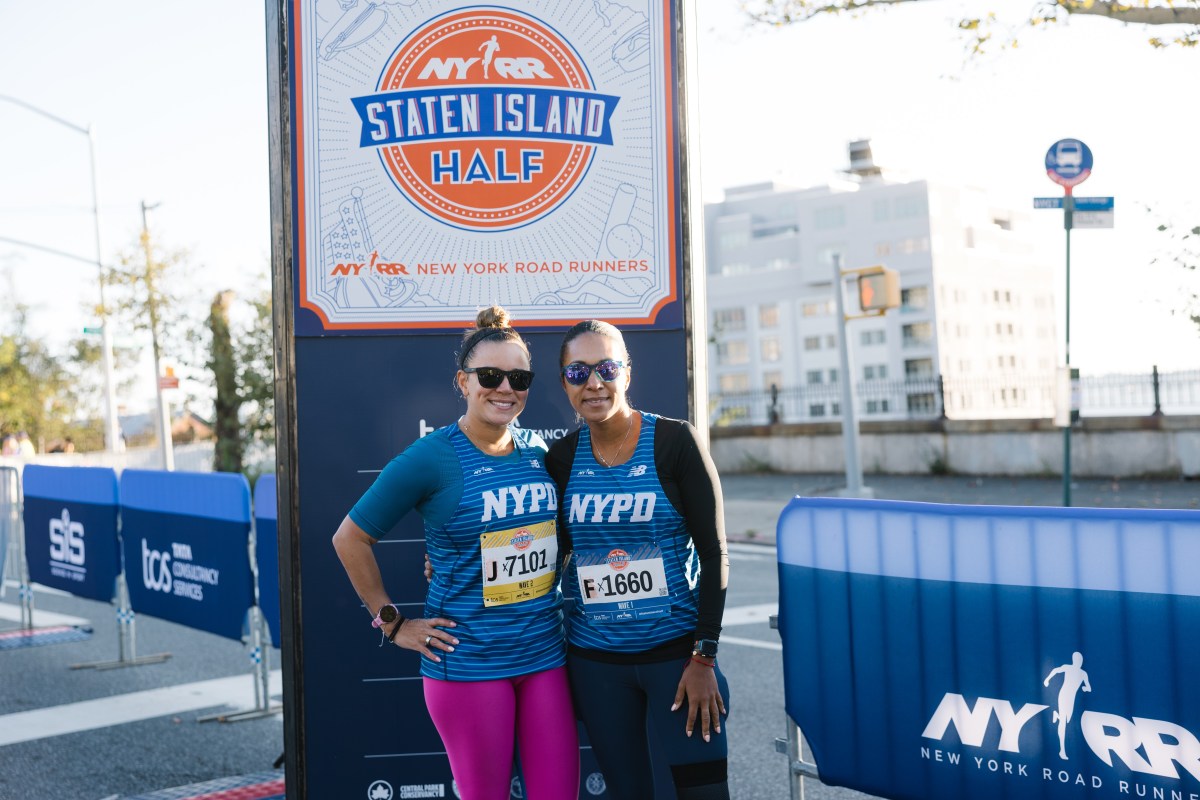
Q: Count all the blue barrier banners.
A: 4